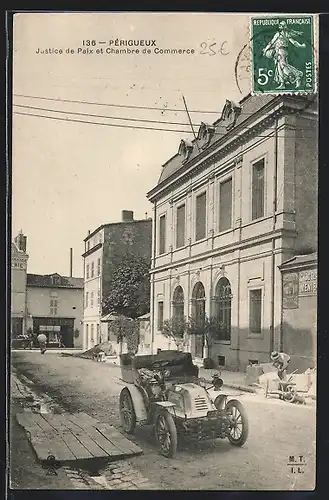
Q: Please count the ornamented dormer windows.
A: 3